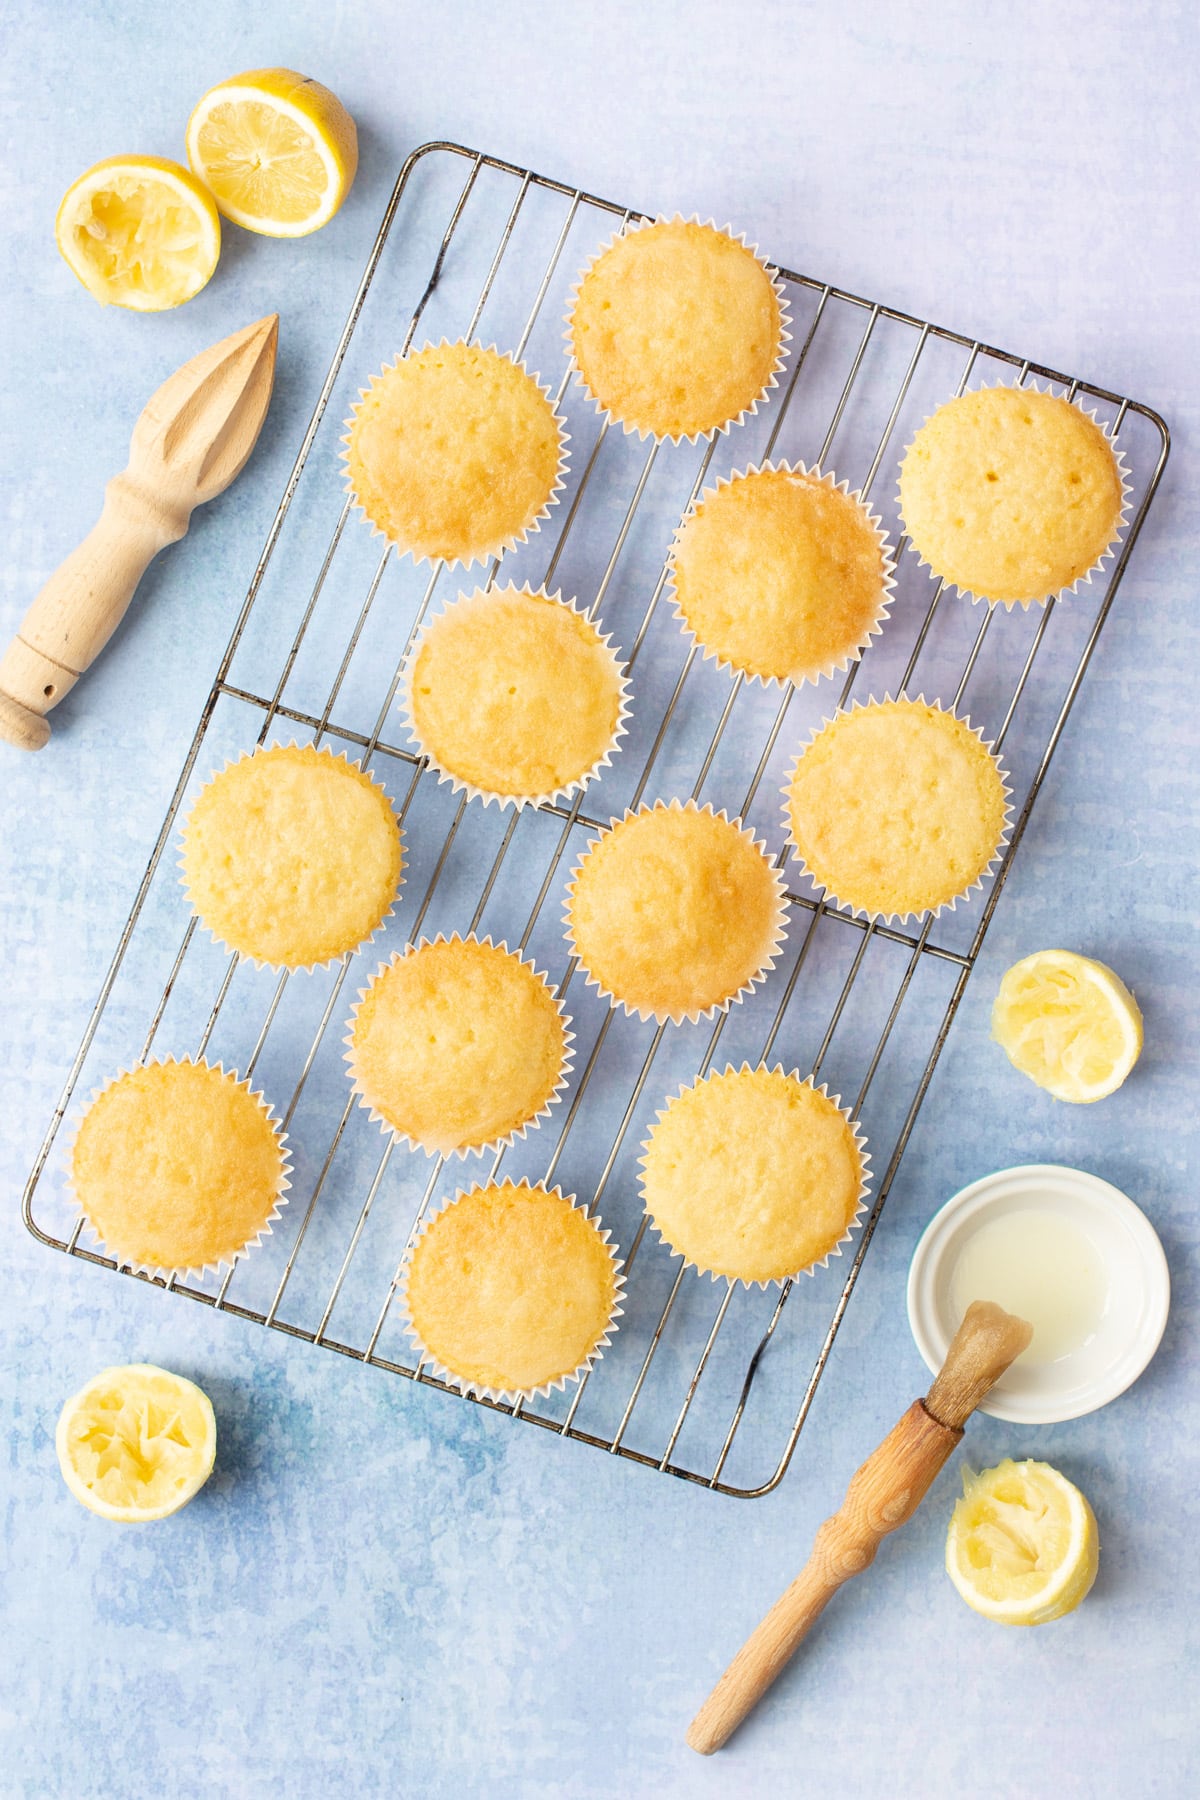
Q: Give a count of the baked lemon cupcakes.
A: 12